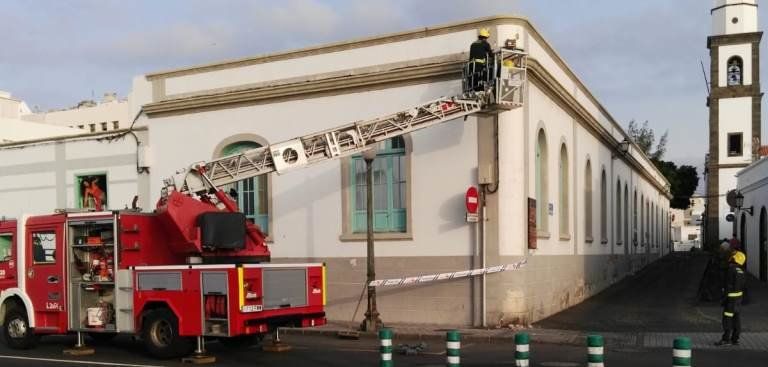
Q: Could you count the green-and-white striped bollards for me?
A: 5